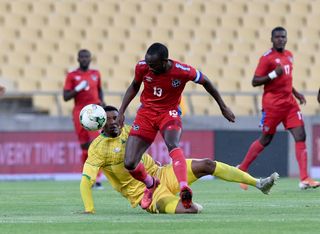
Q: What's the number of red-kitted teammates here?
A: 3